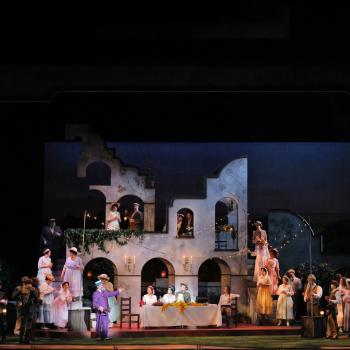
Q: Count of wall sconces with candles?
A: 2